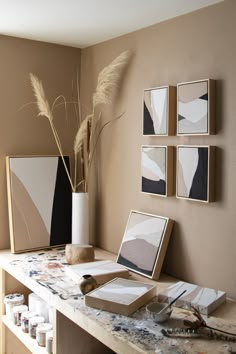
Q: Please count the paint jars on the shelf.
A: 6